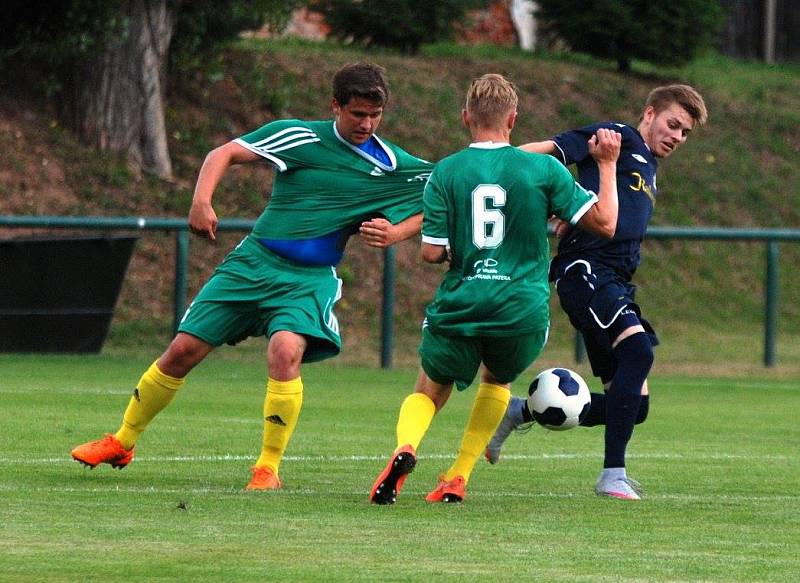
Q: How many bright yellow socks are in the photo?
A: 4